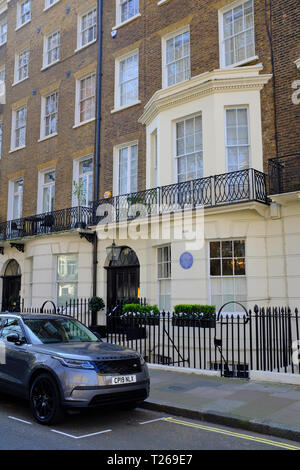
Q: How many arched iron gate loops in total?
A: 2